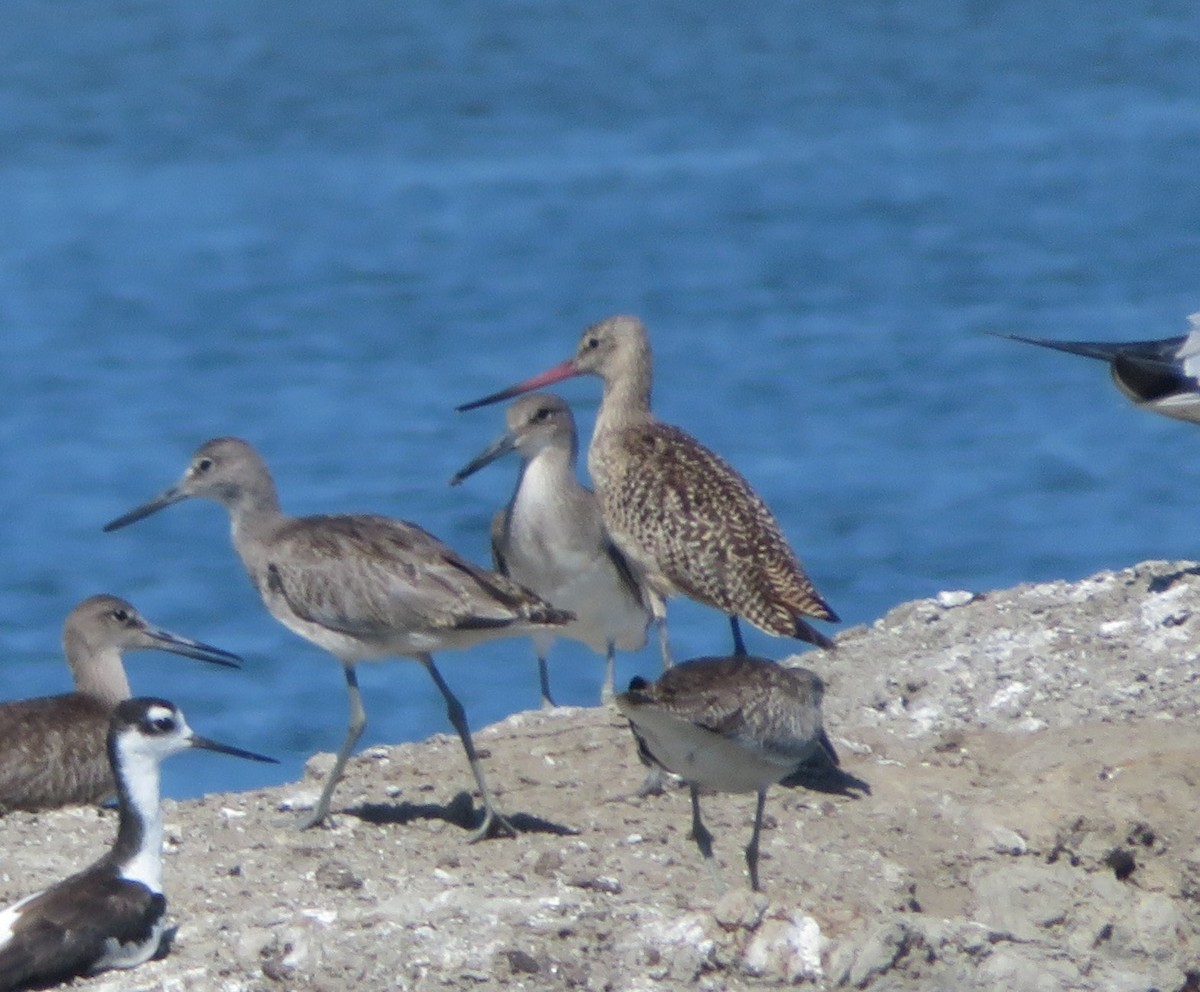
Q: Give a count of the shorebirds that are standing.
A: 4